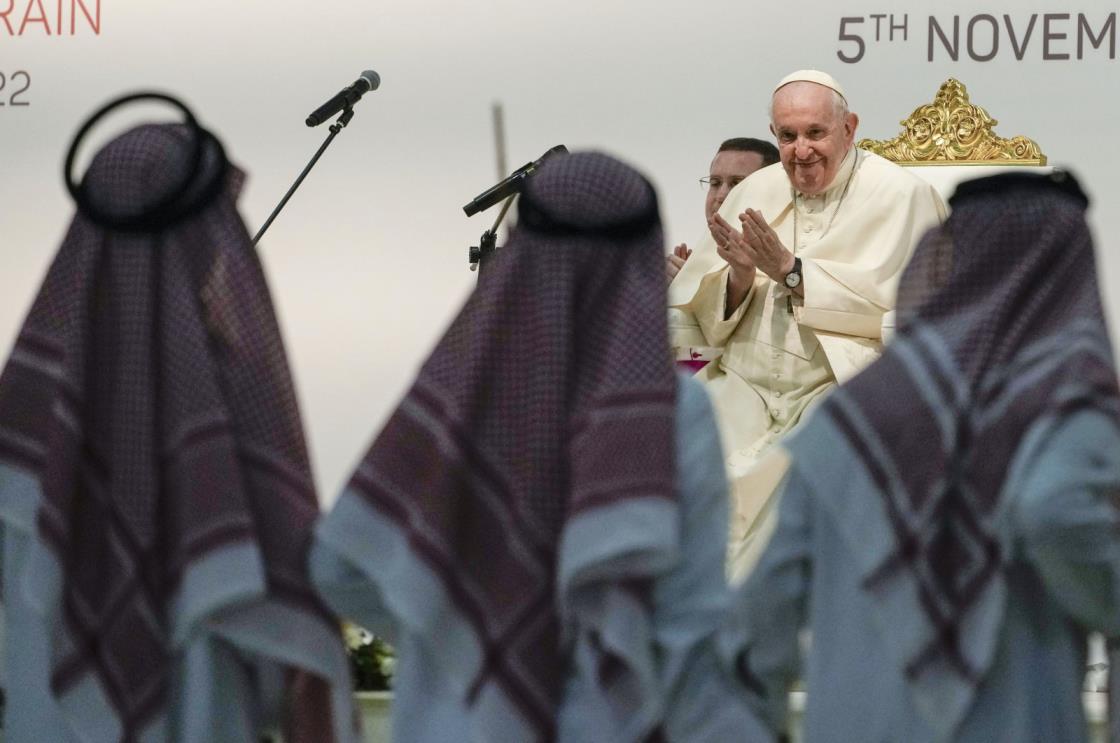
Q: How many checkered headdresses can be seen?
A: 3